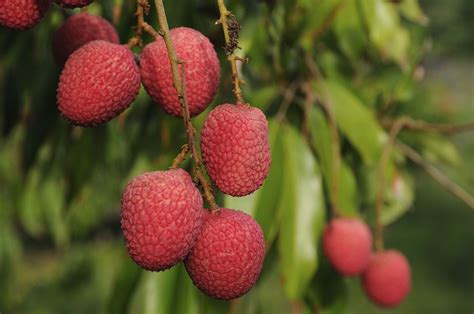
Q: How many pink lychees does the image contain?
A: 10